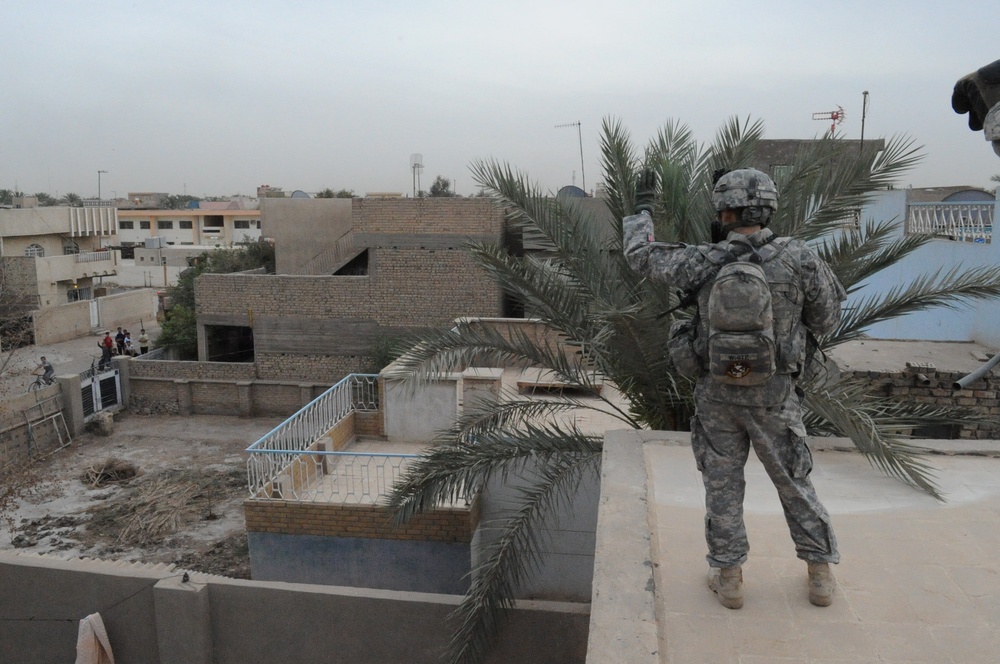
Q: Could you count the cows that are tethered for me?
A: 0